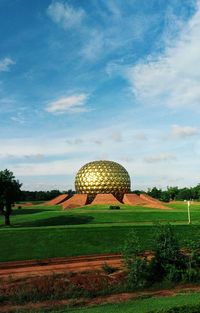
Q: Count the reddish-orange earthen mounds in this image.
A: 5